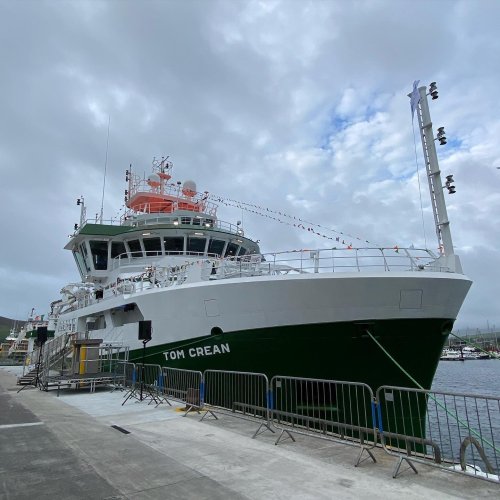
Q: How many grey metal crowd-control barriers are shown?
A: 6